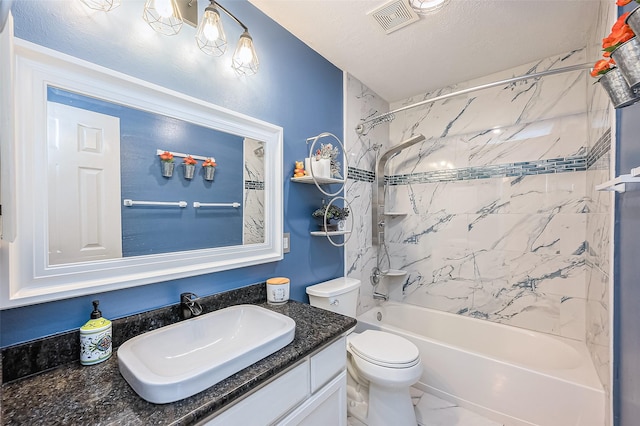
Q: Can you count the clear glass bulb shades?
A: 4